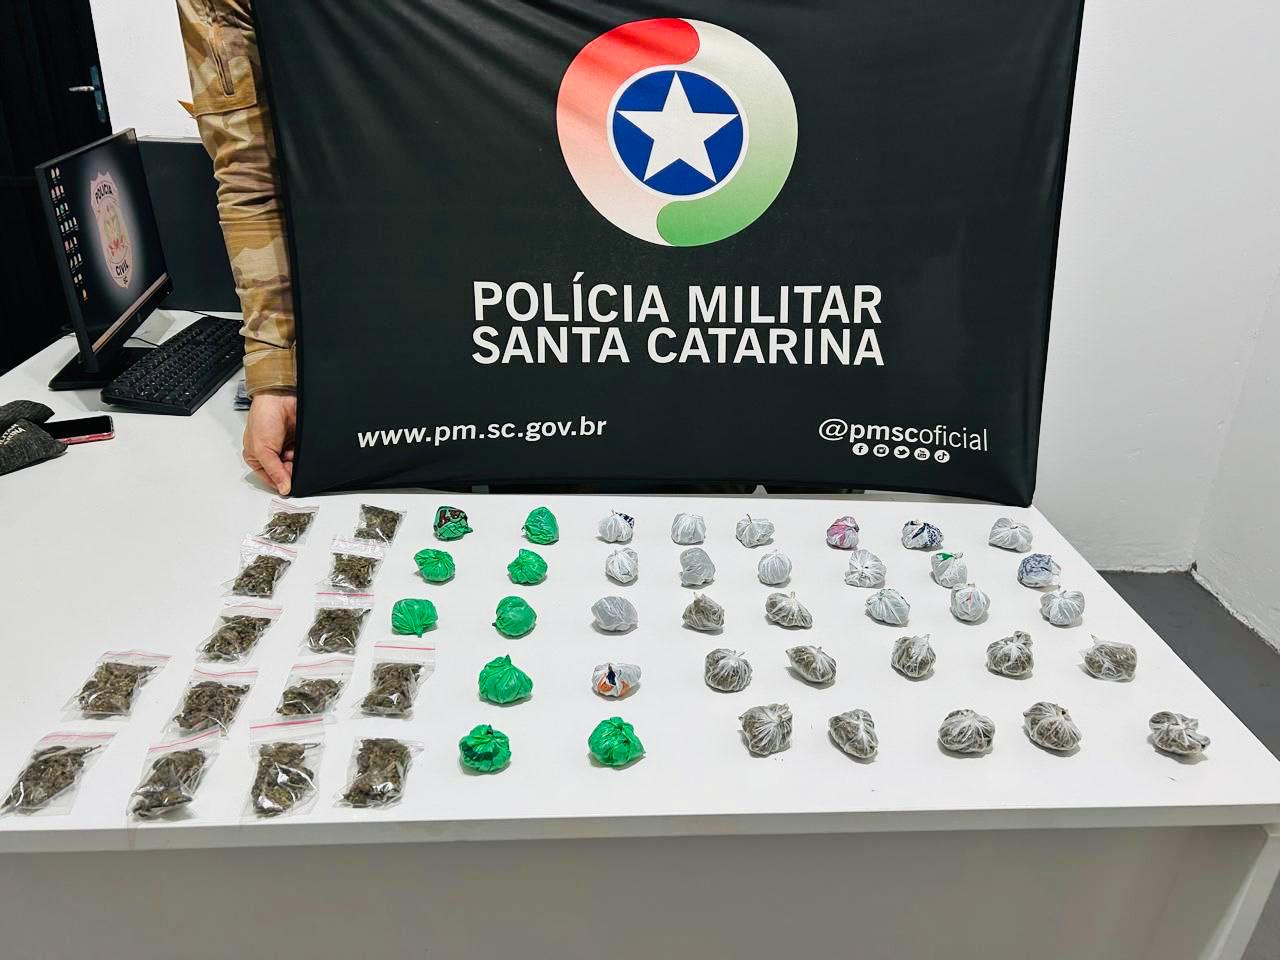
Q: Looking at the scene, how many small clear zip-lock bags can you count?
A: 14